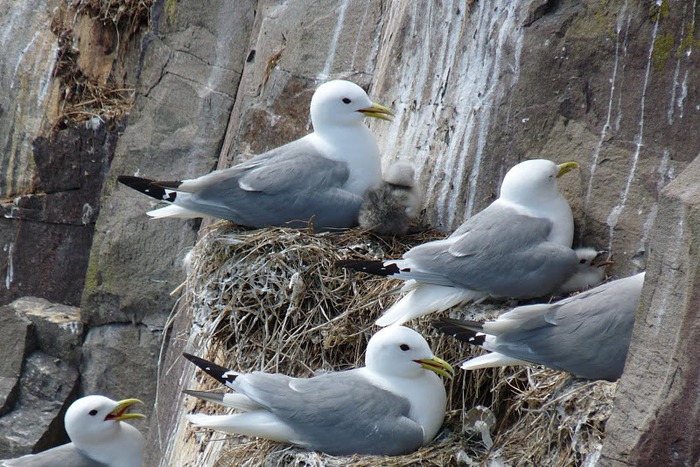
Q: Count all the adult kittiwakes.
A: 5